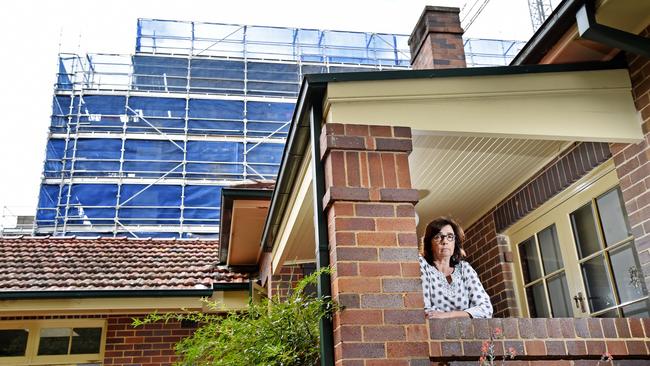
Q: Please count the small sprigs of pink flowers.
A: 4